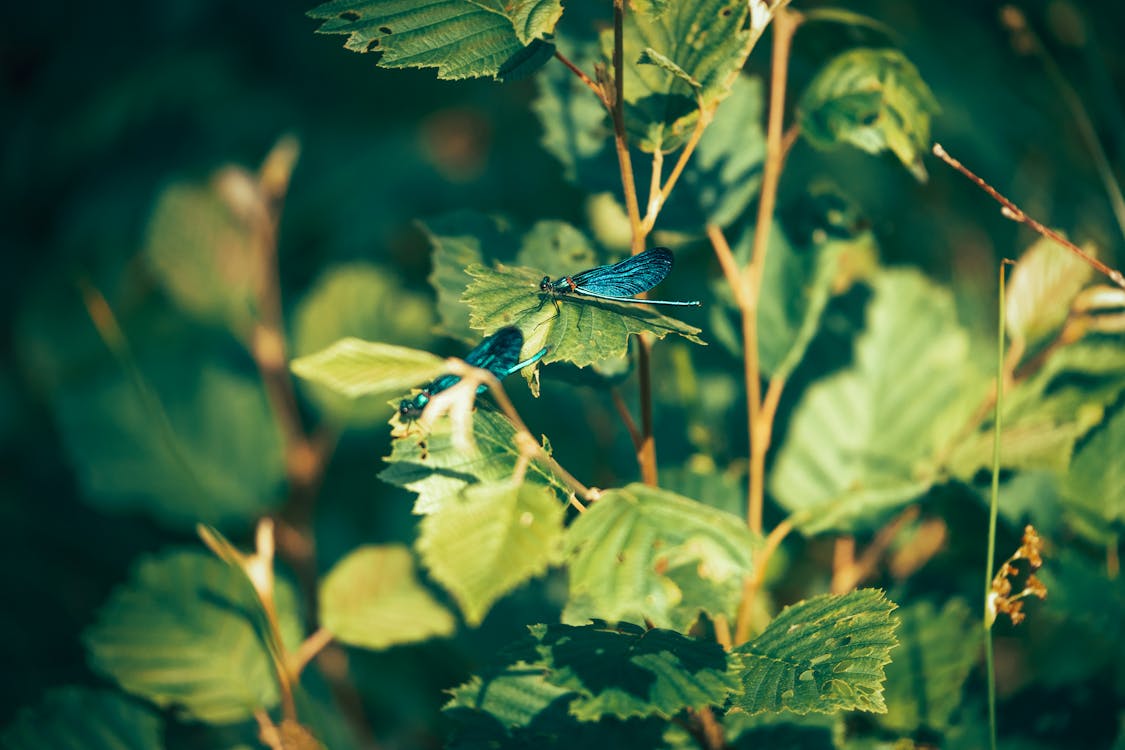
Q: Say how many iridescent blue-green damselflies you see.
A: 2